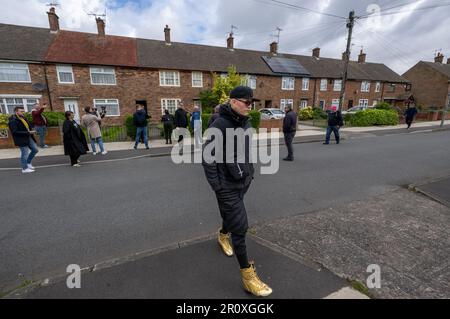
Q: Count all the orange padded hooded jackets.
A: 0